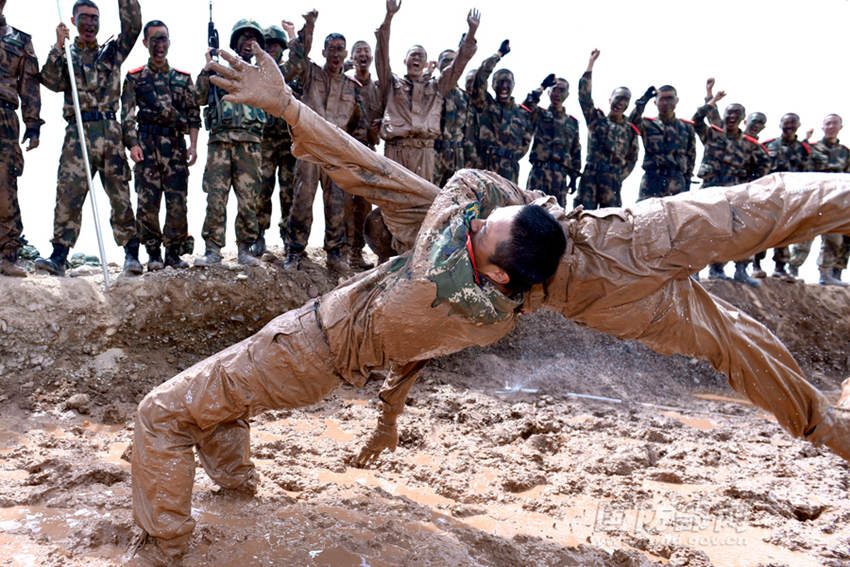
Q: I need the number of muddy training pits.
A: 1